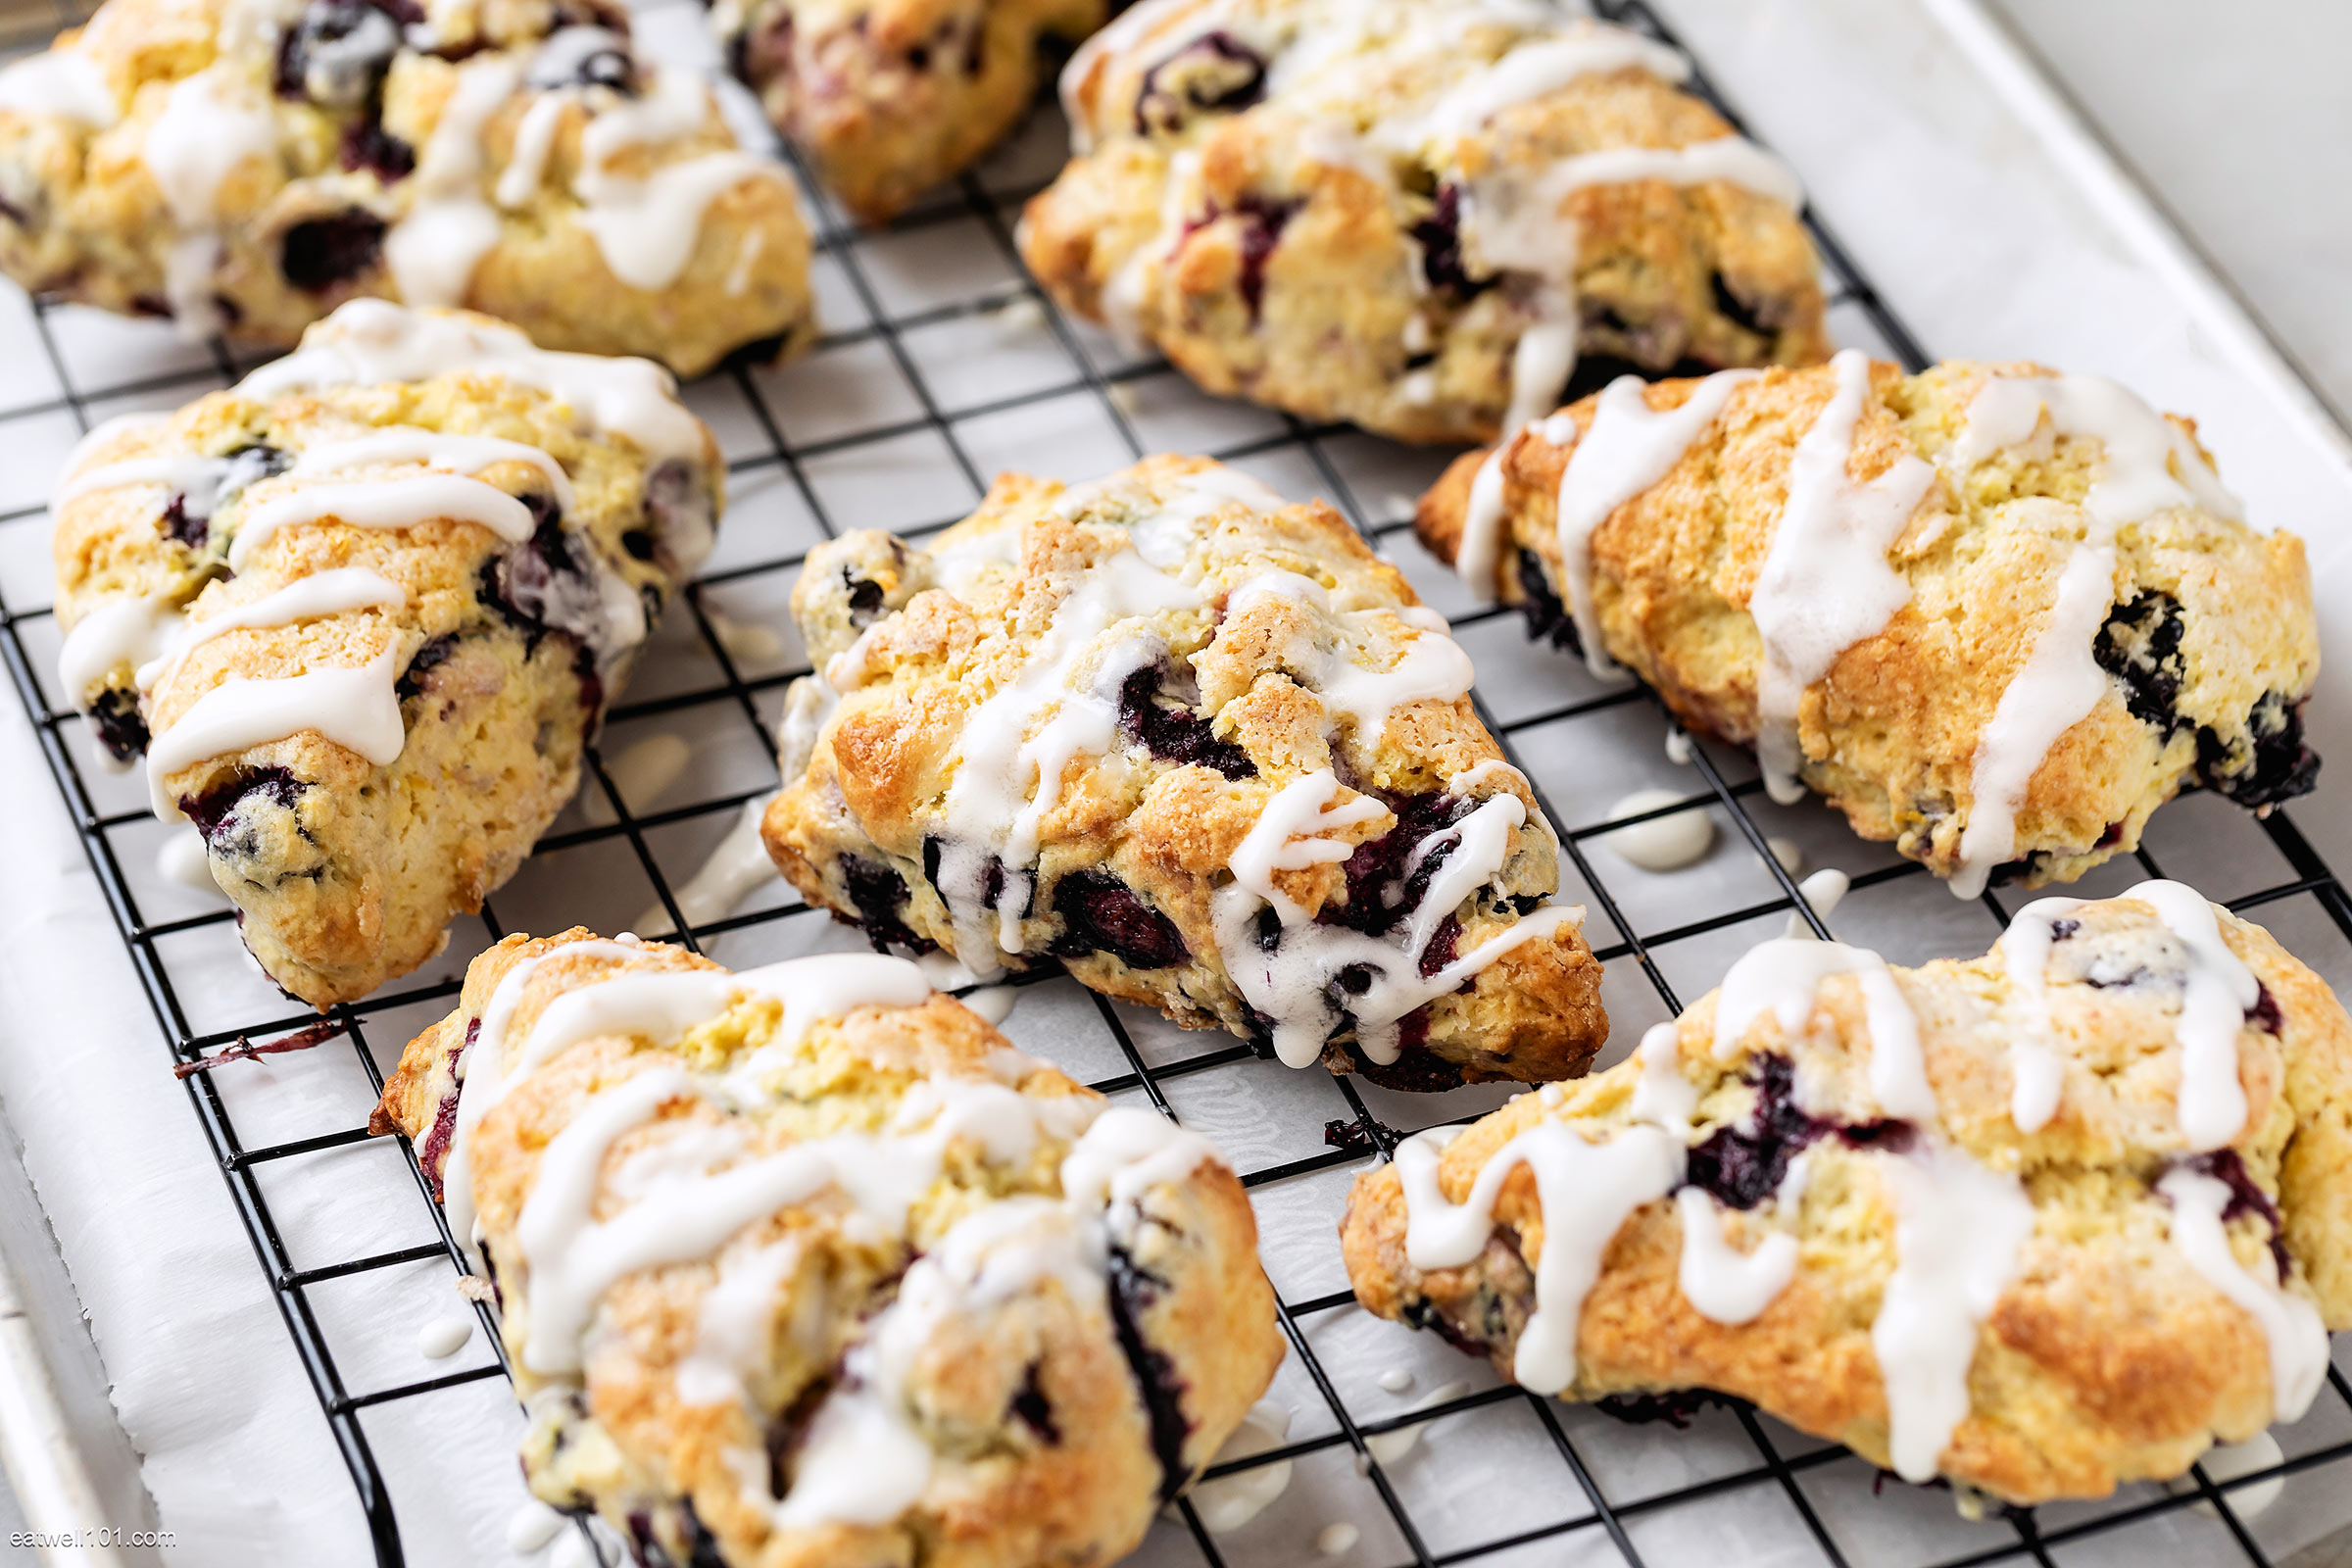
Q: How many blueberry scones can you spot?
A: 8